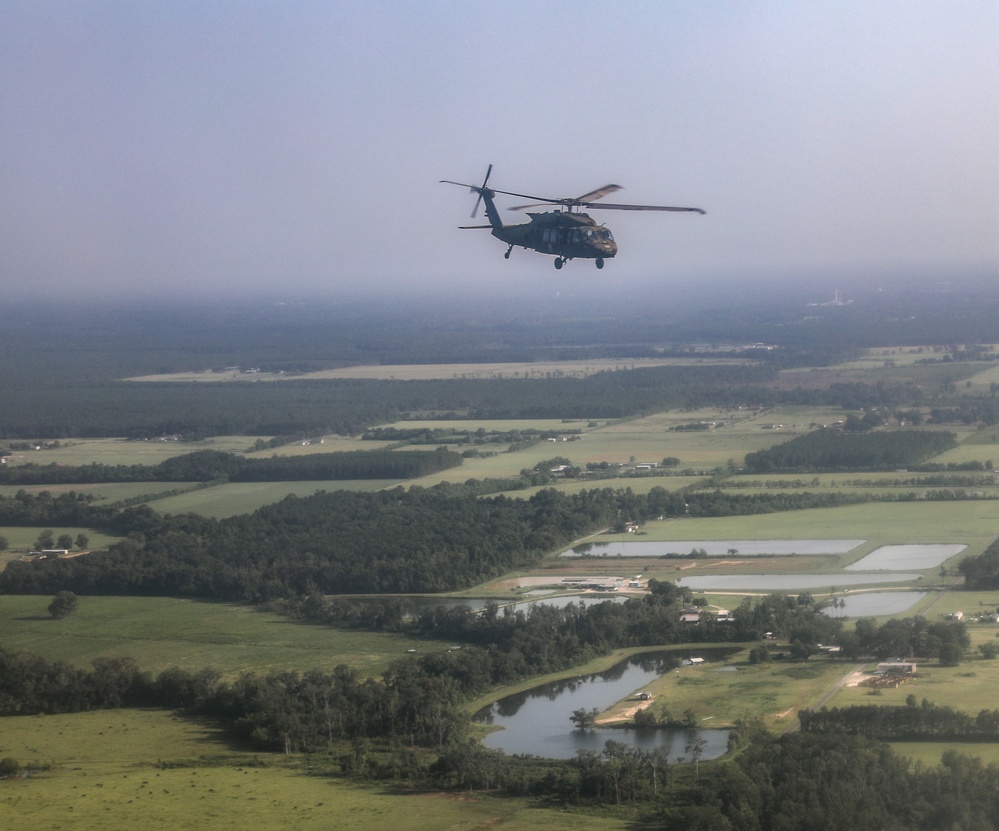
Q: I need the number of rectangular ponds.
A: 4